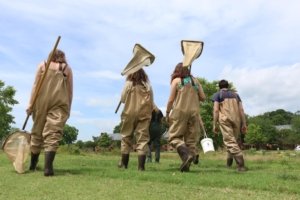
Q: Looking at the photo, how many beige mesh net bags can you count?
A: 3